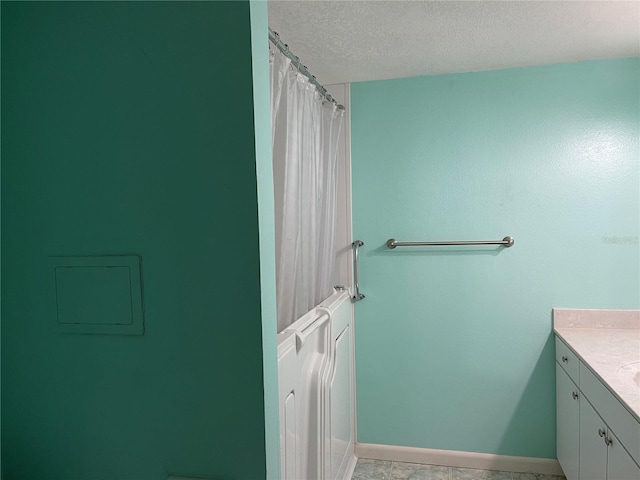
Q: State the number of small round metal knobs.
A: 4